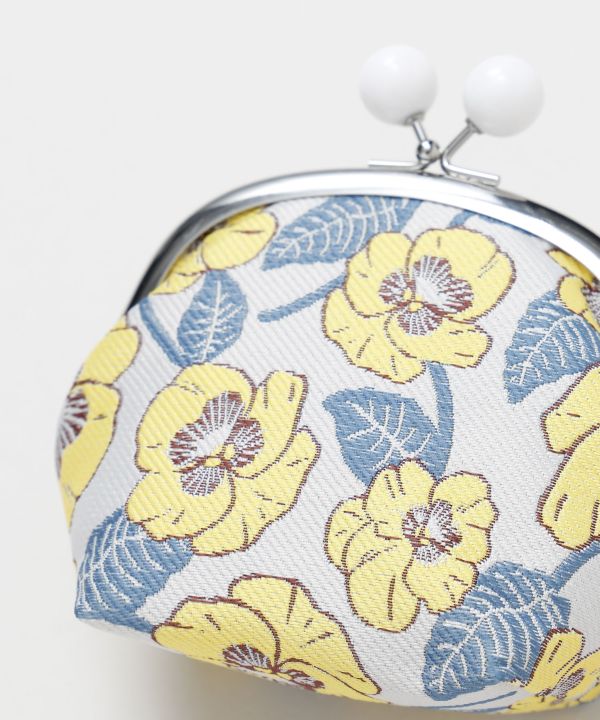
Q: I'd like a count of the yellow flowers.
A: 9